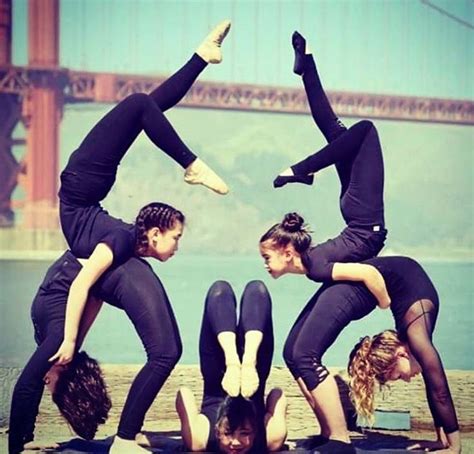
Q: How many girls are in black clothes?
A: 5